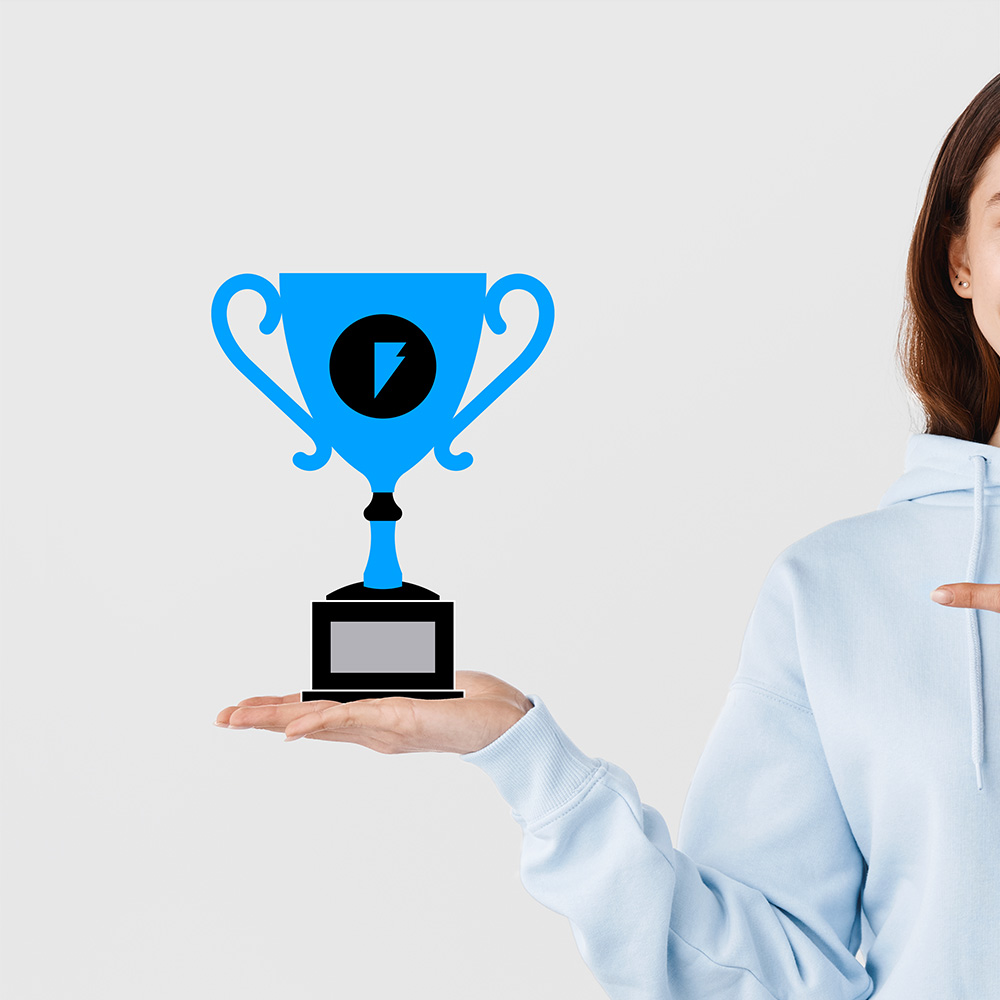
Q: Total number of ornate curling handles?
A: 2